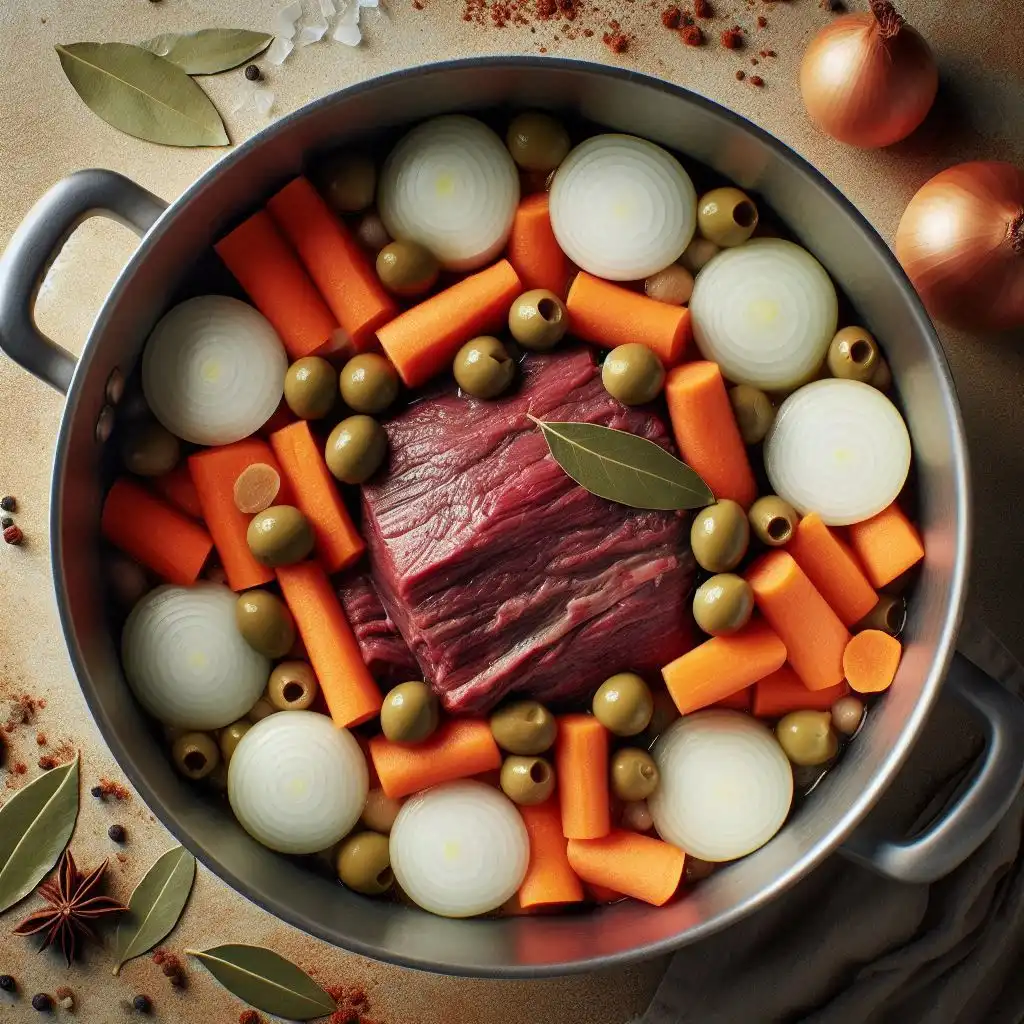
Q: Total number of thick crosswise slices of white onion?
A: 9